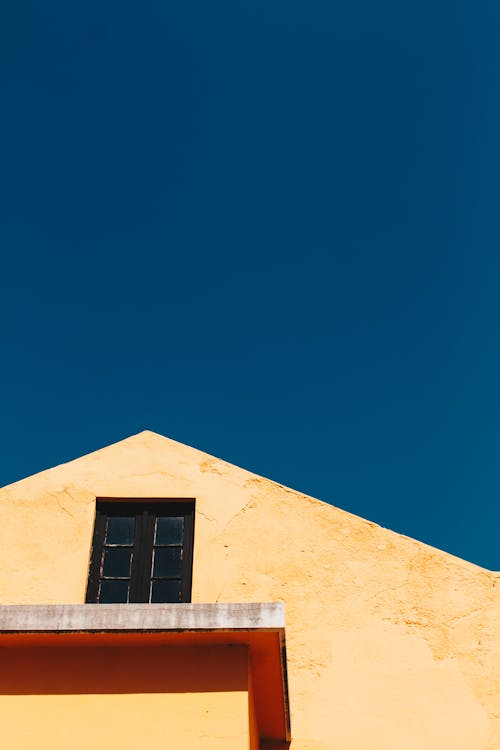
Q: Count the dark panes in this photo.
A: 6